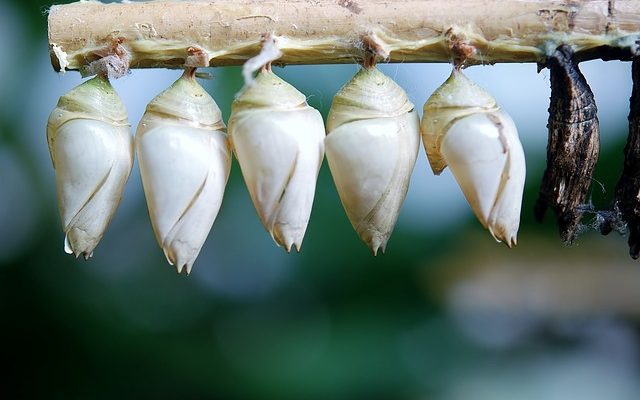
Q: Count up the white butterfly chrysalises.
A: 5